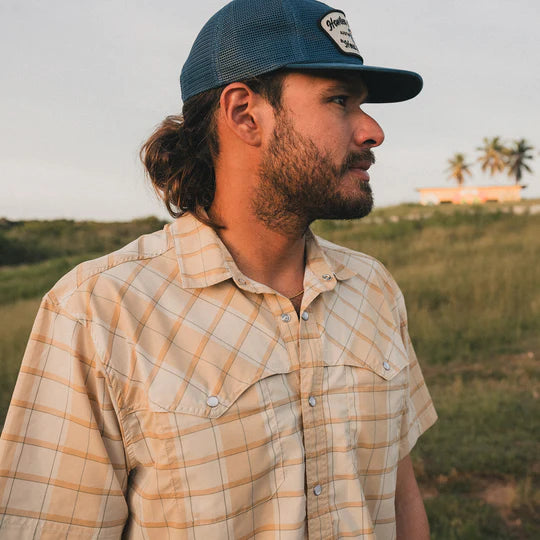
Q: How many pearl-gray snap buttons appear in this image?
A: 5